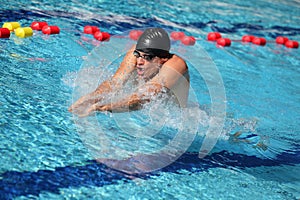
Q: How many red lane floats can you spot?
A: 14